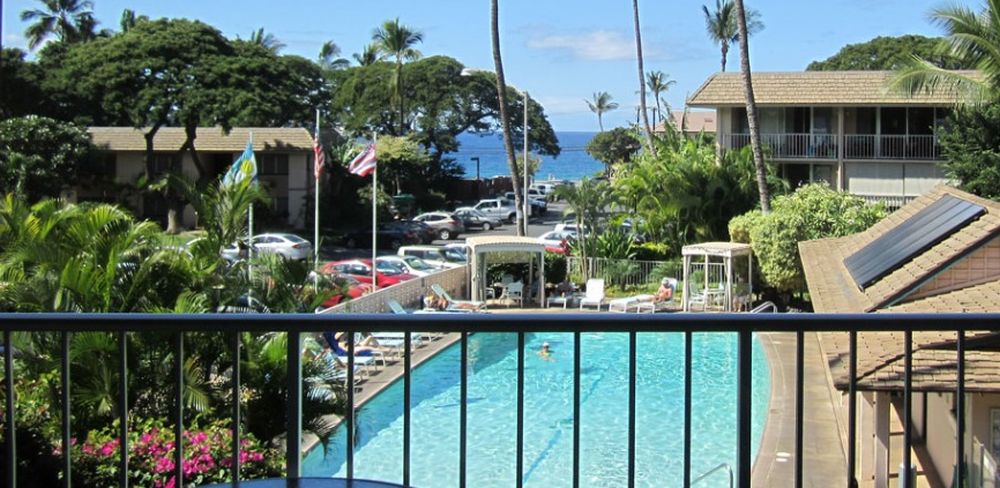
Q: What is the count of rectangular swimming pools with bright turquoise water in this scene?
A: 1